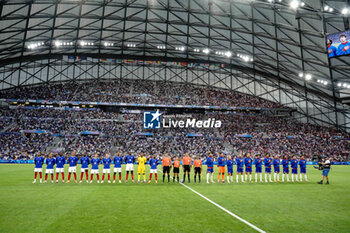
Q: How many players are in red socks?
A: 10